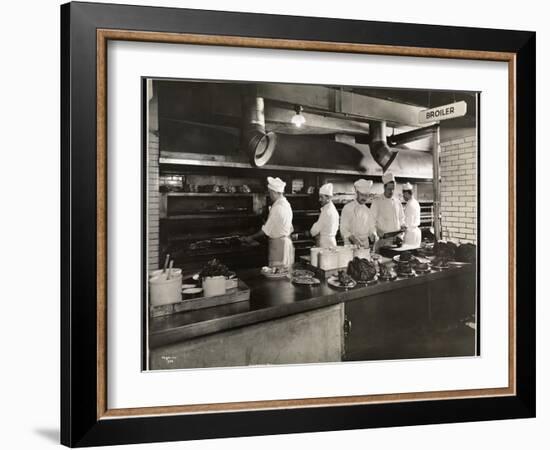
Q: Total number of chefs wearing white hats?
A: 5